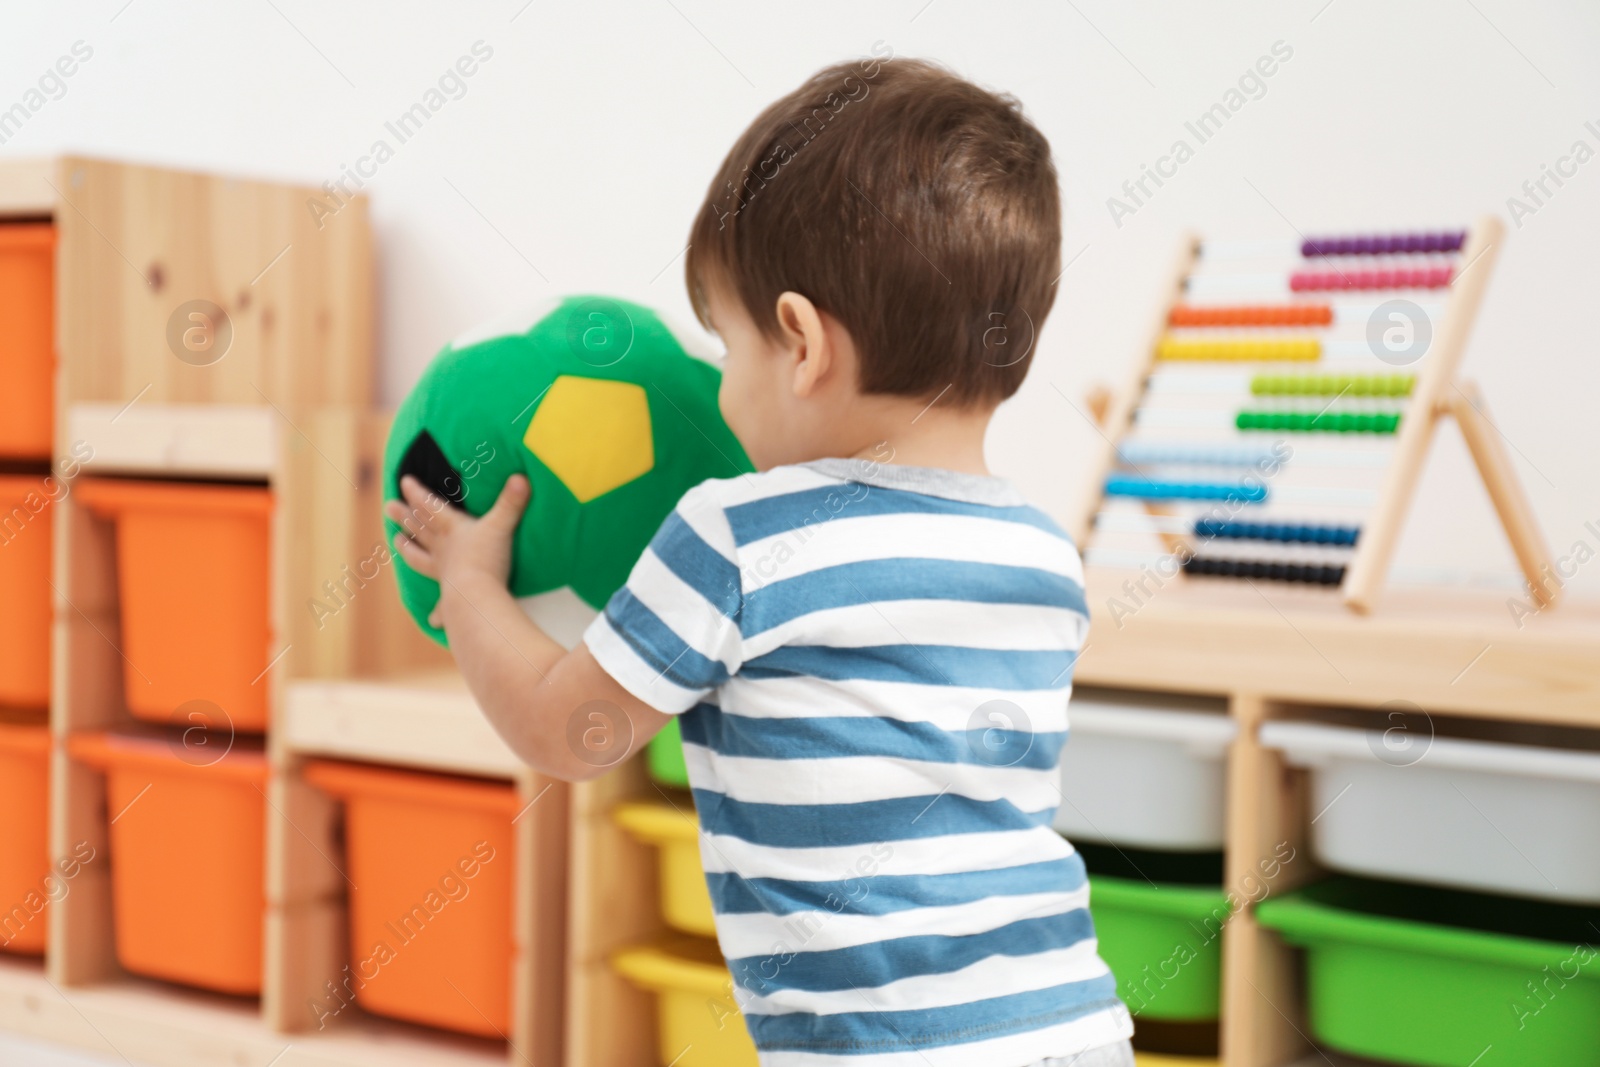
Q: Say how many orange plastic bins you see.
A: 6